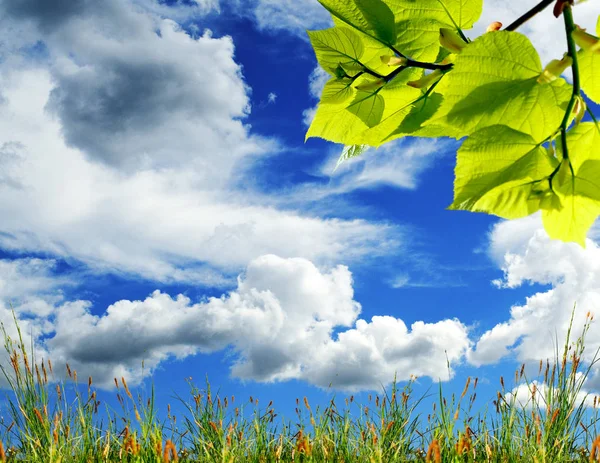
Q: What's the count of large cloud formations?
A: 3